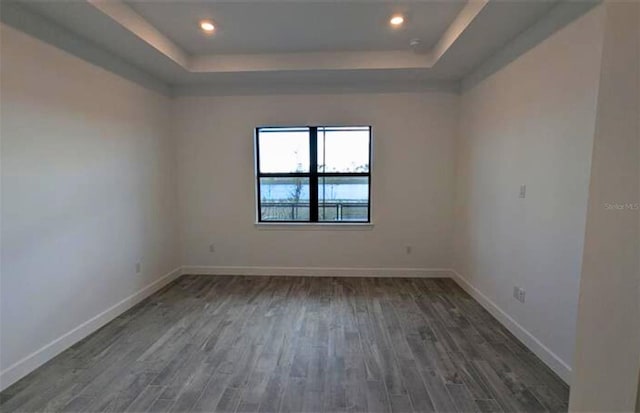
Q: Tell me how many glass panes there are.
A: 4